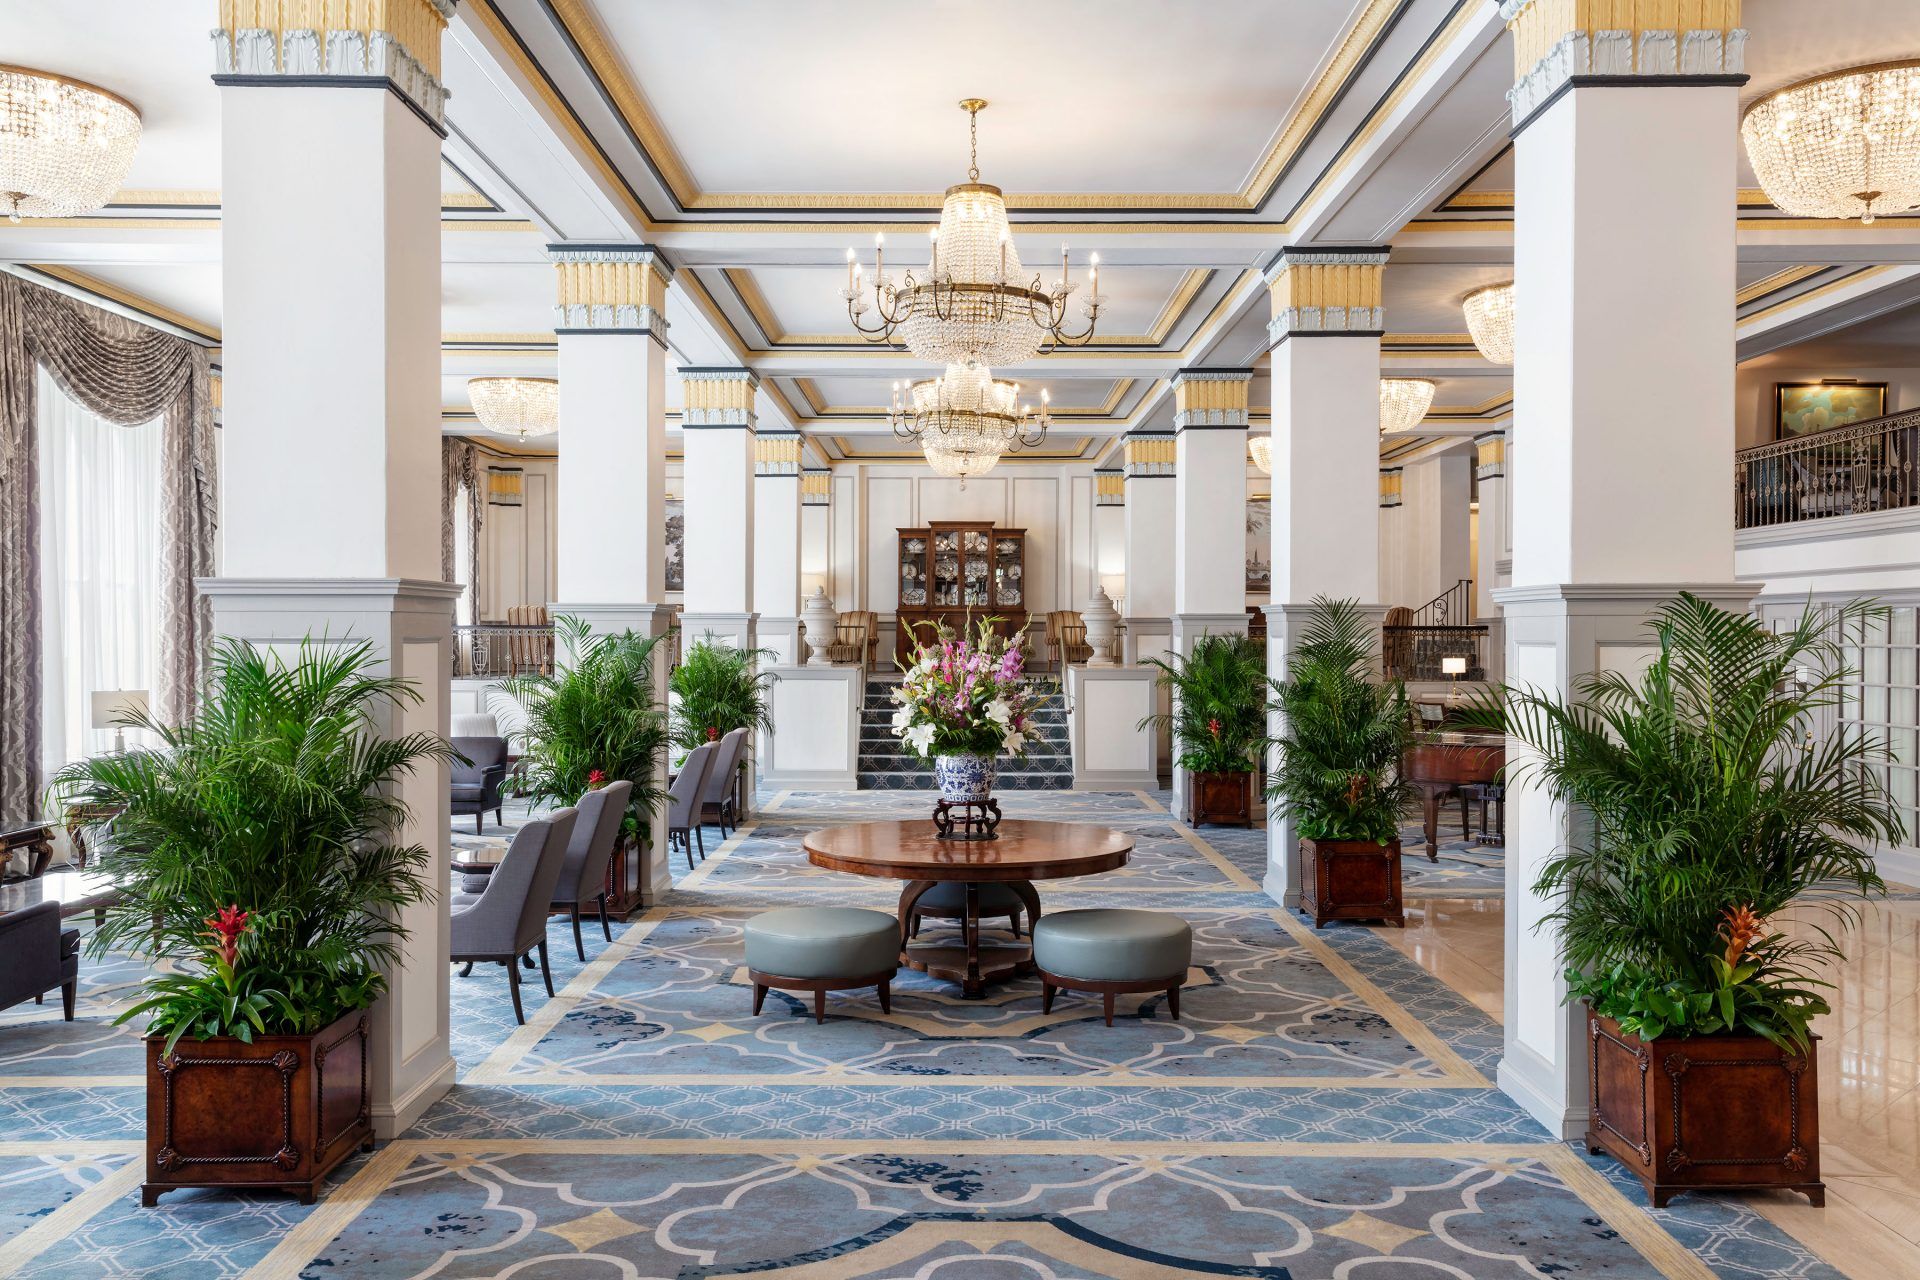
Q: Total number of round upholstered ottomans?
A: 3